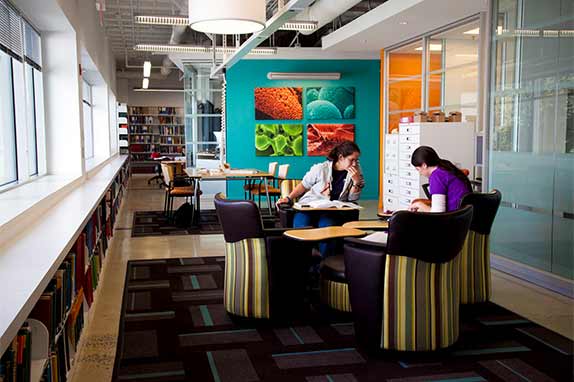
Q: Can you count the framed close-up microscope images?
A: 4